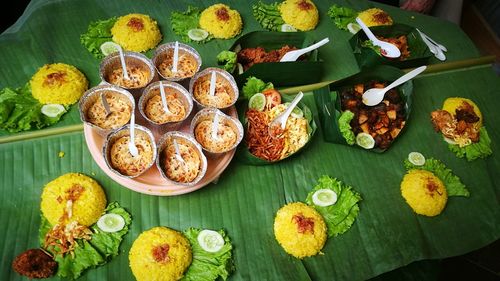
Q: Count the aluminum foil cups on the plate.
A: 8